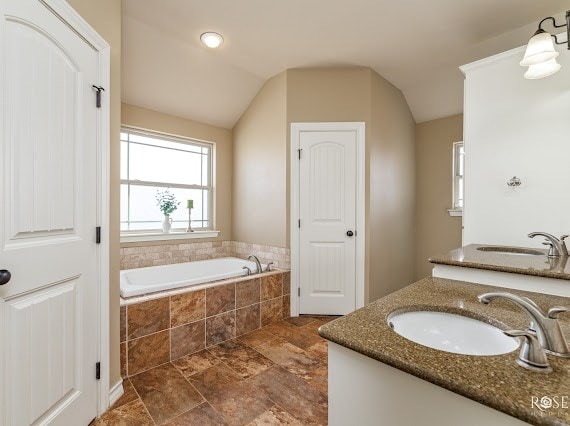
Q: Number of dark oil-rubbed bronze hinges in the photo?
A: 6